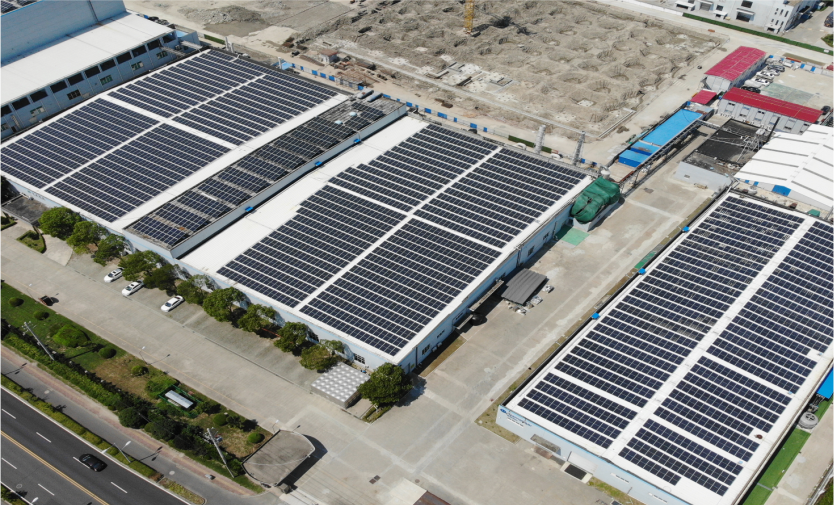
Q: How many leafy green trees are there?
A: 11